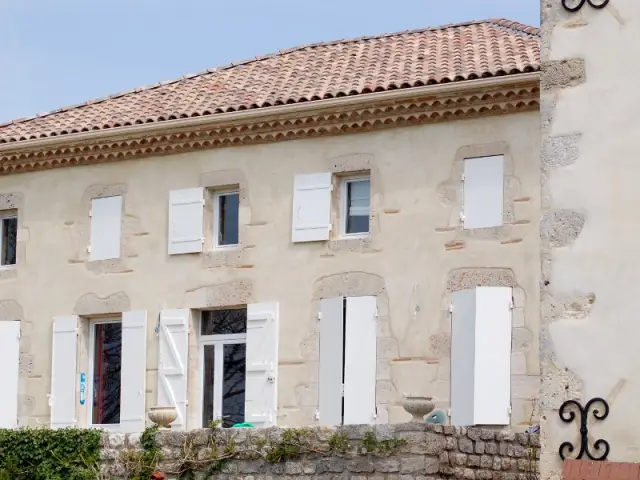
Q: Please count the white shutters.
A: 13